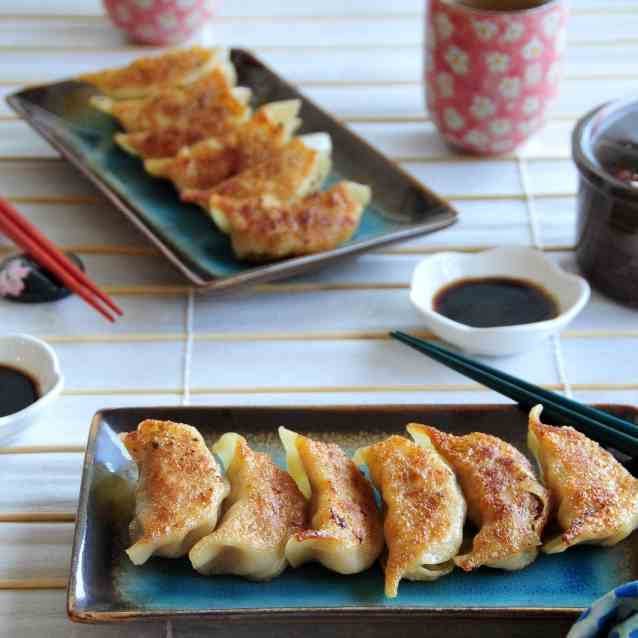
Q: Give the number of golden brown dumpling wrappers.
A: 12